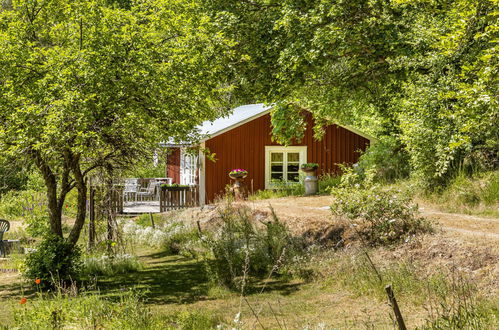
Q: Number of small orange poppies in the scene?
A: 2